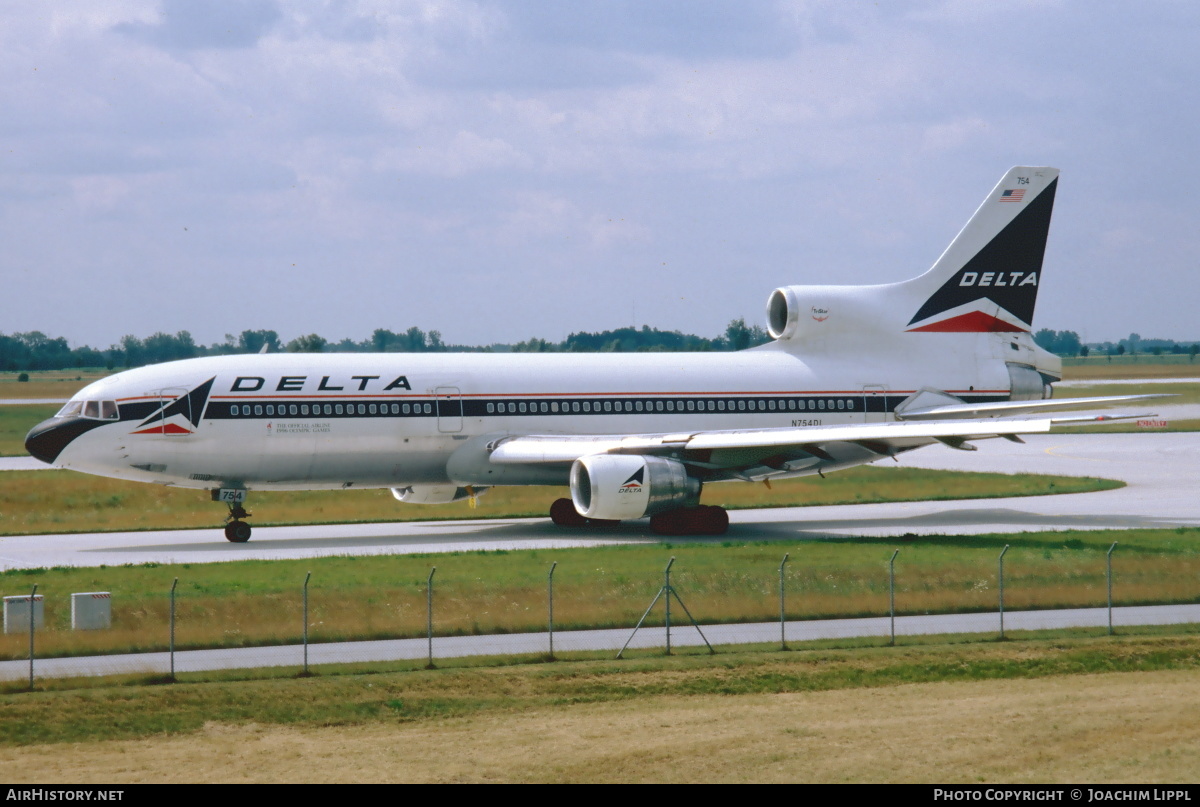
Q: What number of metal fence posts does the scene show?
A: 10